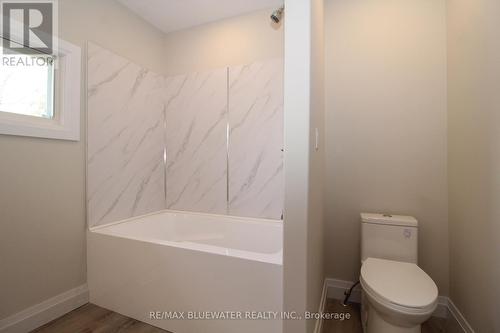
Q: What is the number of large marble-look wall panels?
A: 3